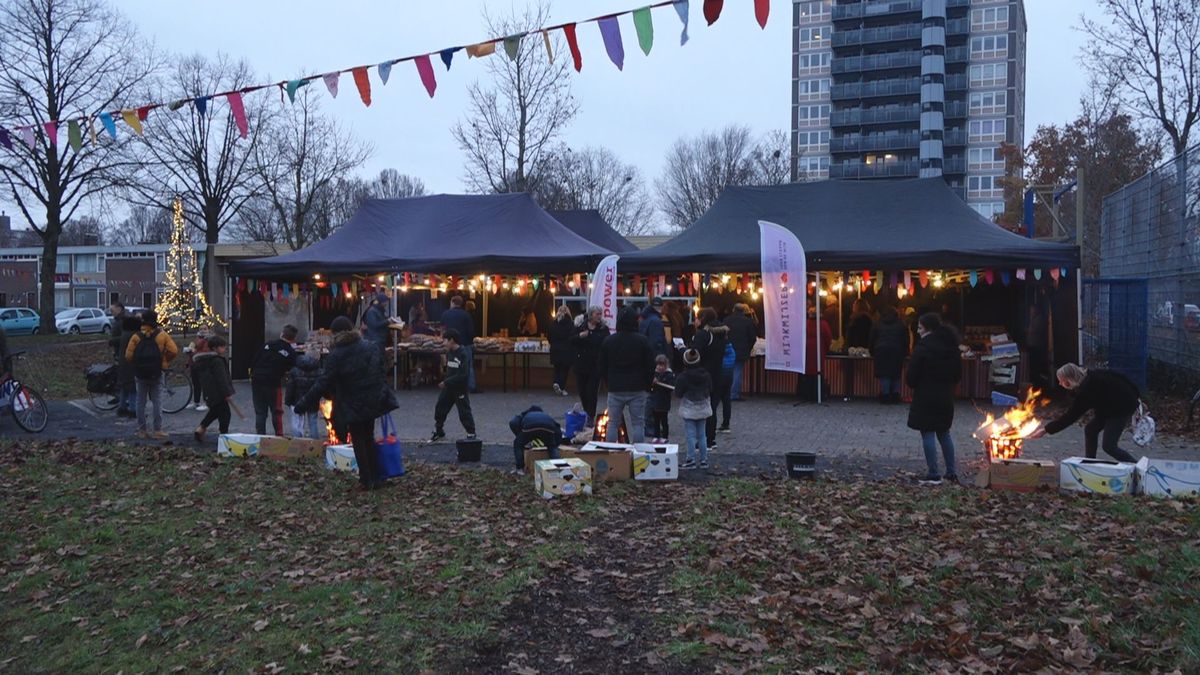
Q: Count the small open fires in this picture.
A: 3